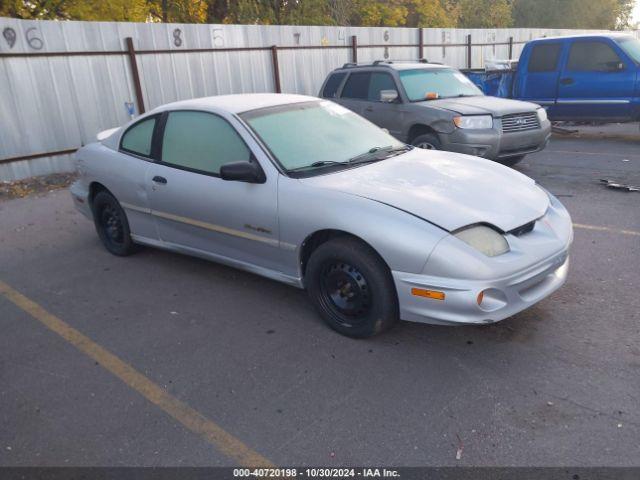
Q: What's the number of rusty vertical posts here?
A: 6